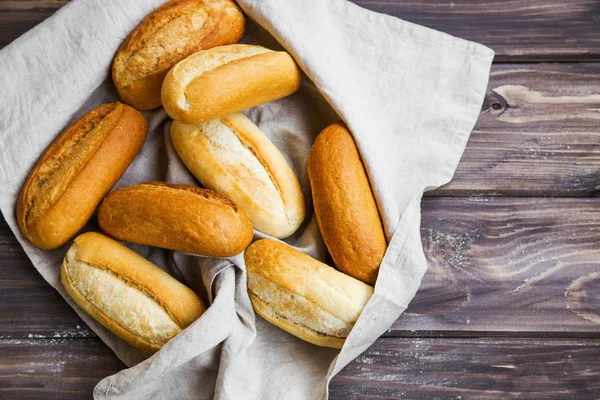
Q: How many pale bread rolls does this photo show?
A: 4